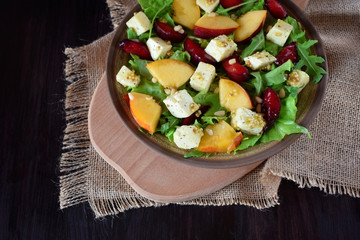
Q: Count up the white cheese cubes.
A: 12